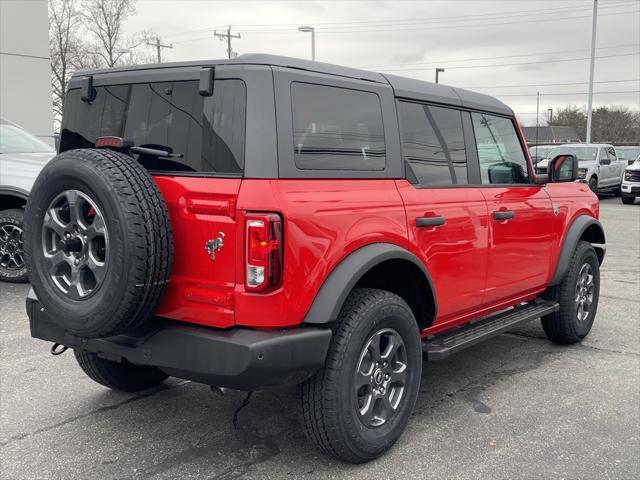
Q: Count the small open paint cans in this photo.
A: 0